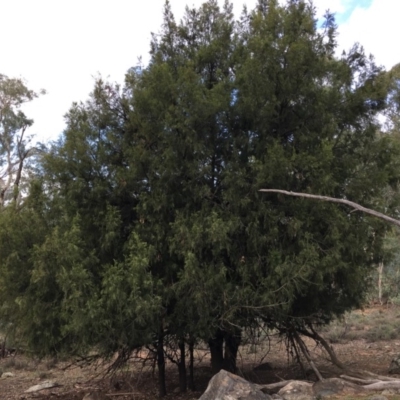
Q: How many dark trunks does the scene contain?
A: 5